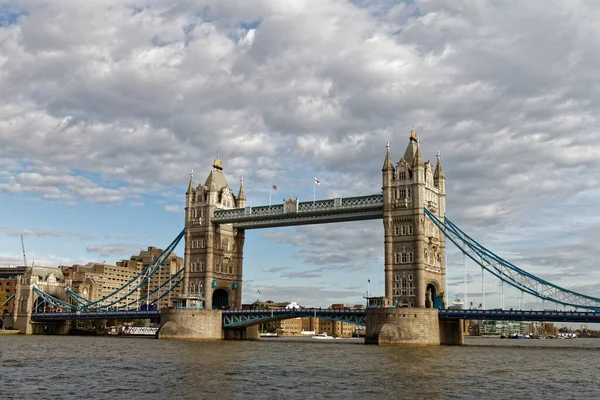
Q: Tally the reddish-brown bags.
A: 0